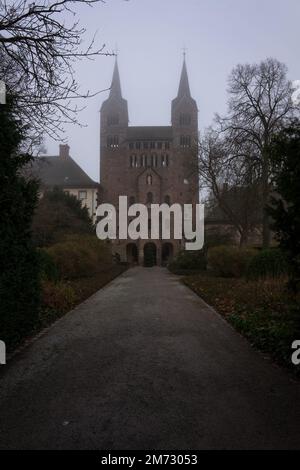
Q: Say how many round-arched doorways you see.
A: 3